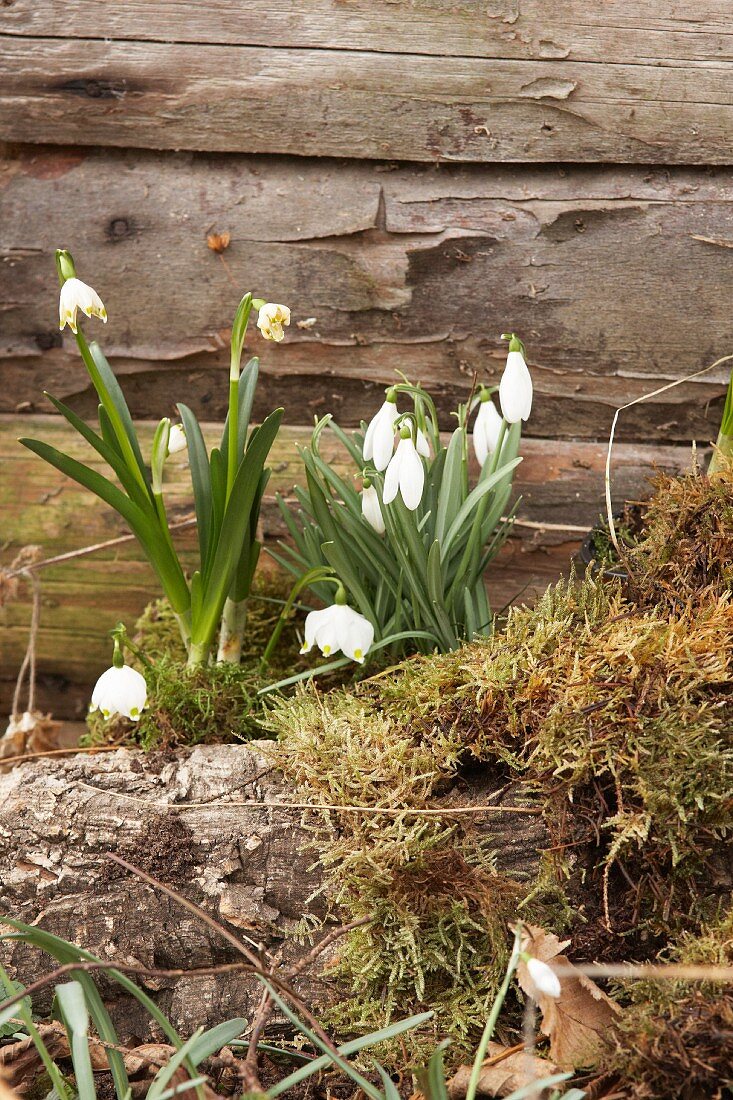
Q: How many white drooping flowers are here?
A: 12